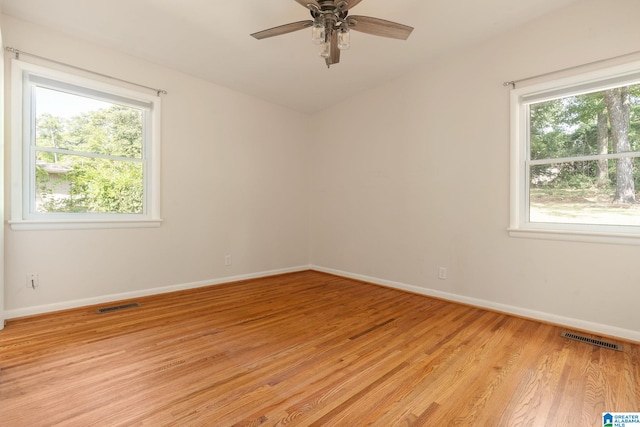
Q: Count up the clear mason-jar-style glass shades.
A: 3